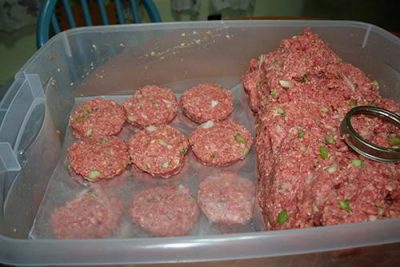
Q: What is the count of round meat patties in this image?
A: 9